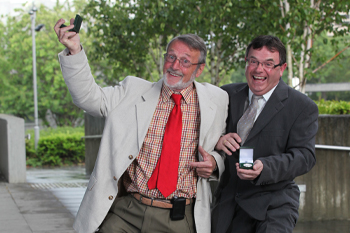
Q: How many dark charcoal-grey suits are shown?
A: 1